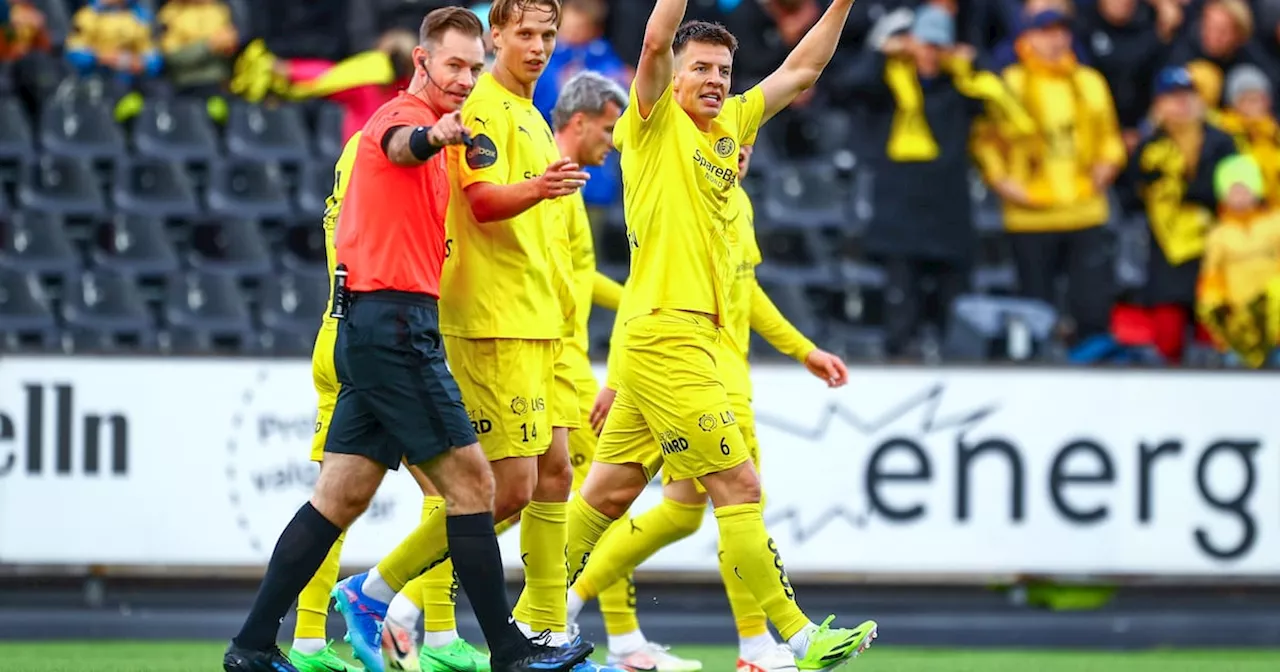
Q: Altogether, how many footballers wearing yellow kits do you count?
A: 5